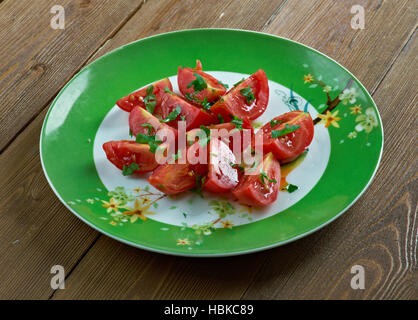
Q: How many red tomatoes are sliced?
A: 11